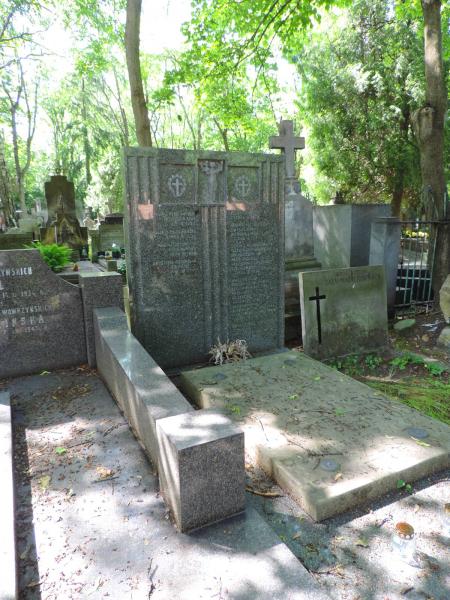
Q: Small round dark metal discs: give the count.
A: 4